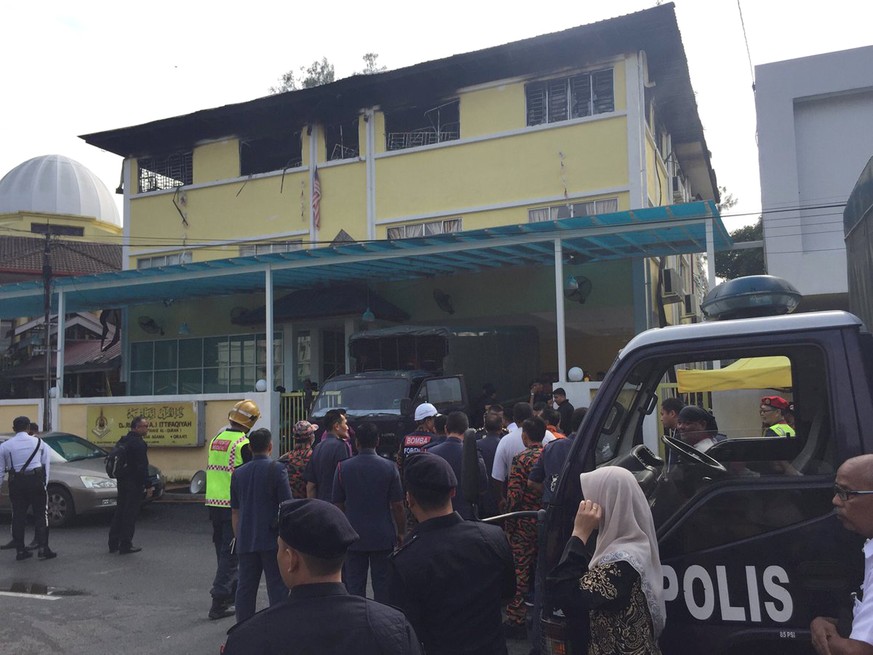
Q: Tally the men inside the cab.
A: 0